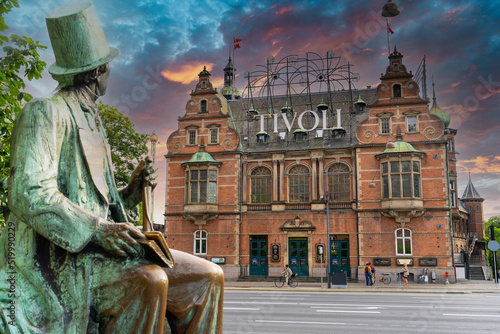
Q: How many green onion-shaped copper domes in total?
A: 1